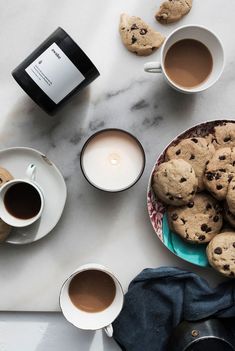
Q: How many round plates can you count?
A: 2